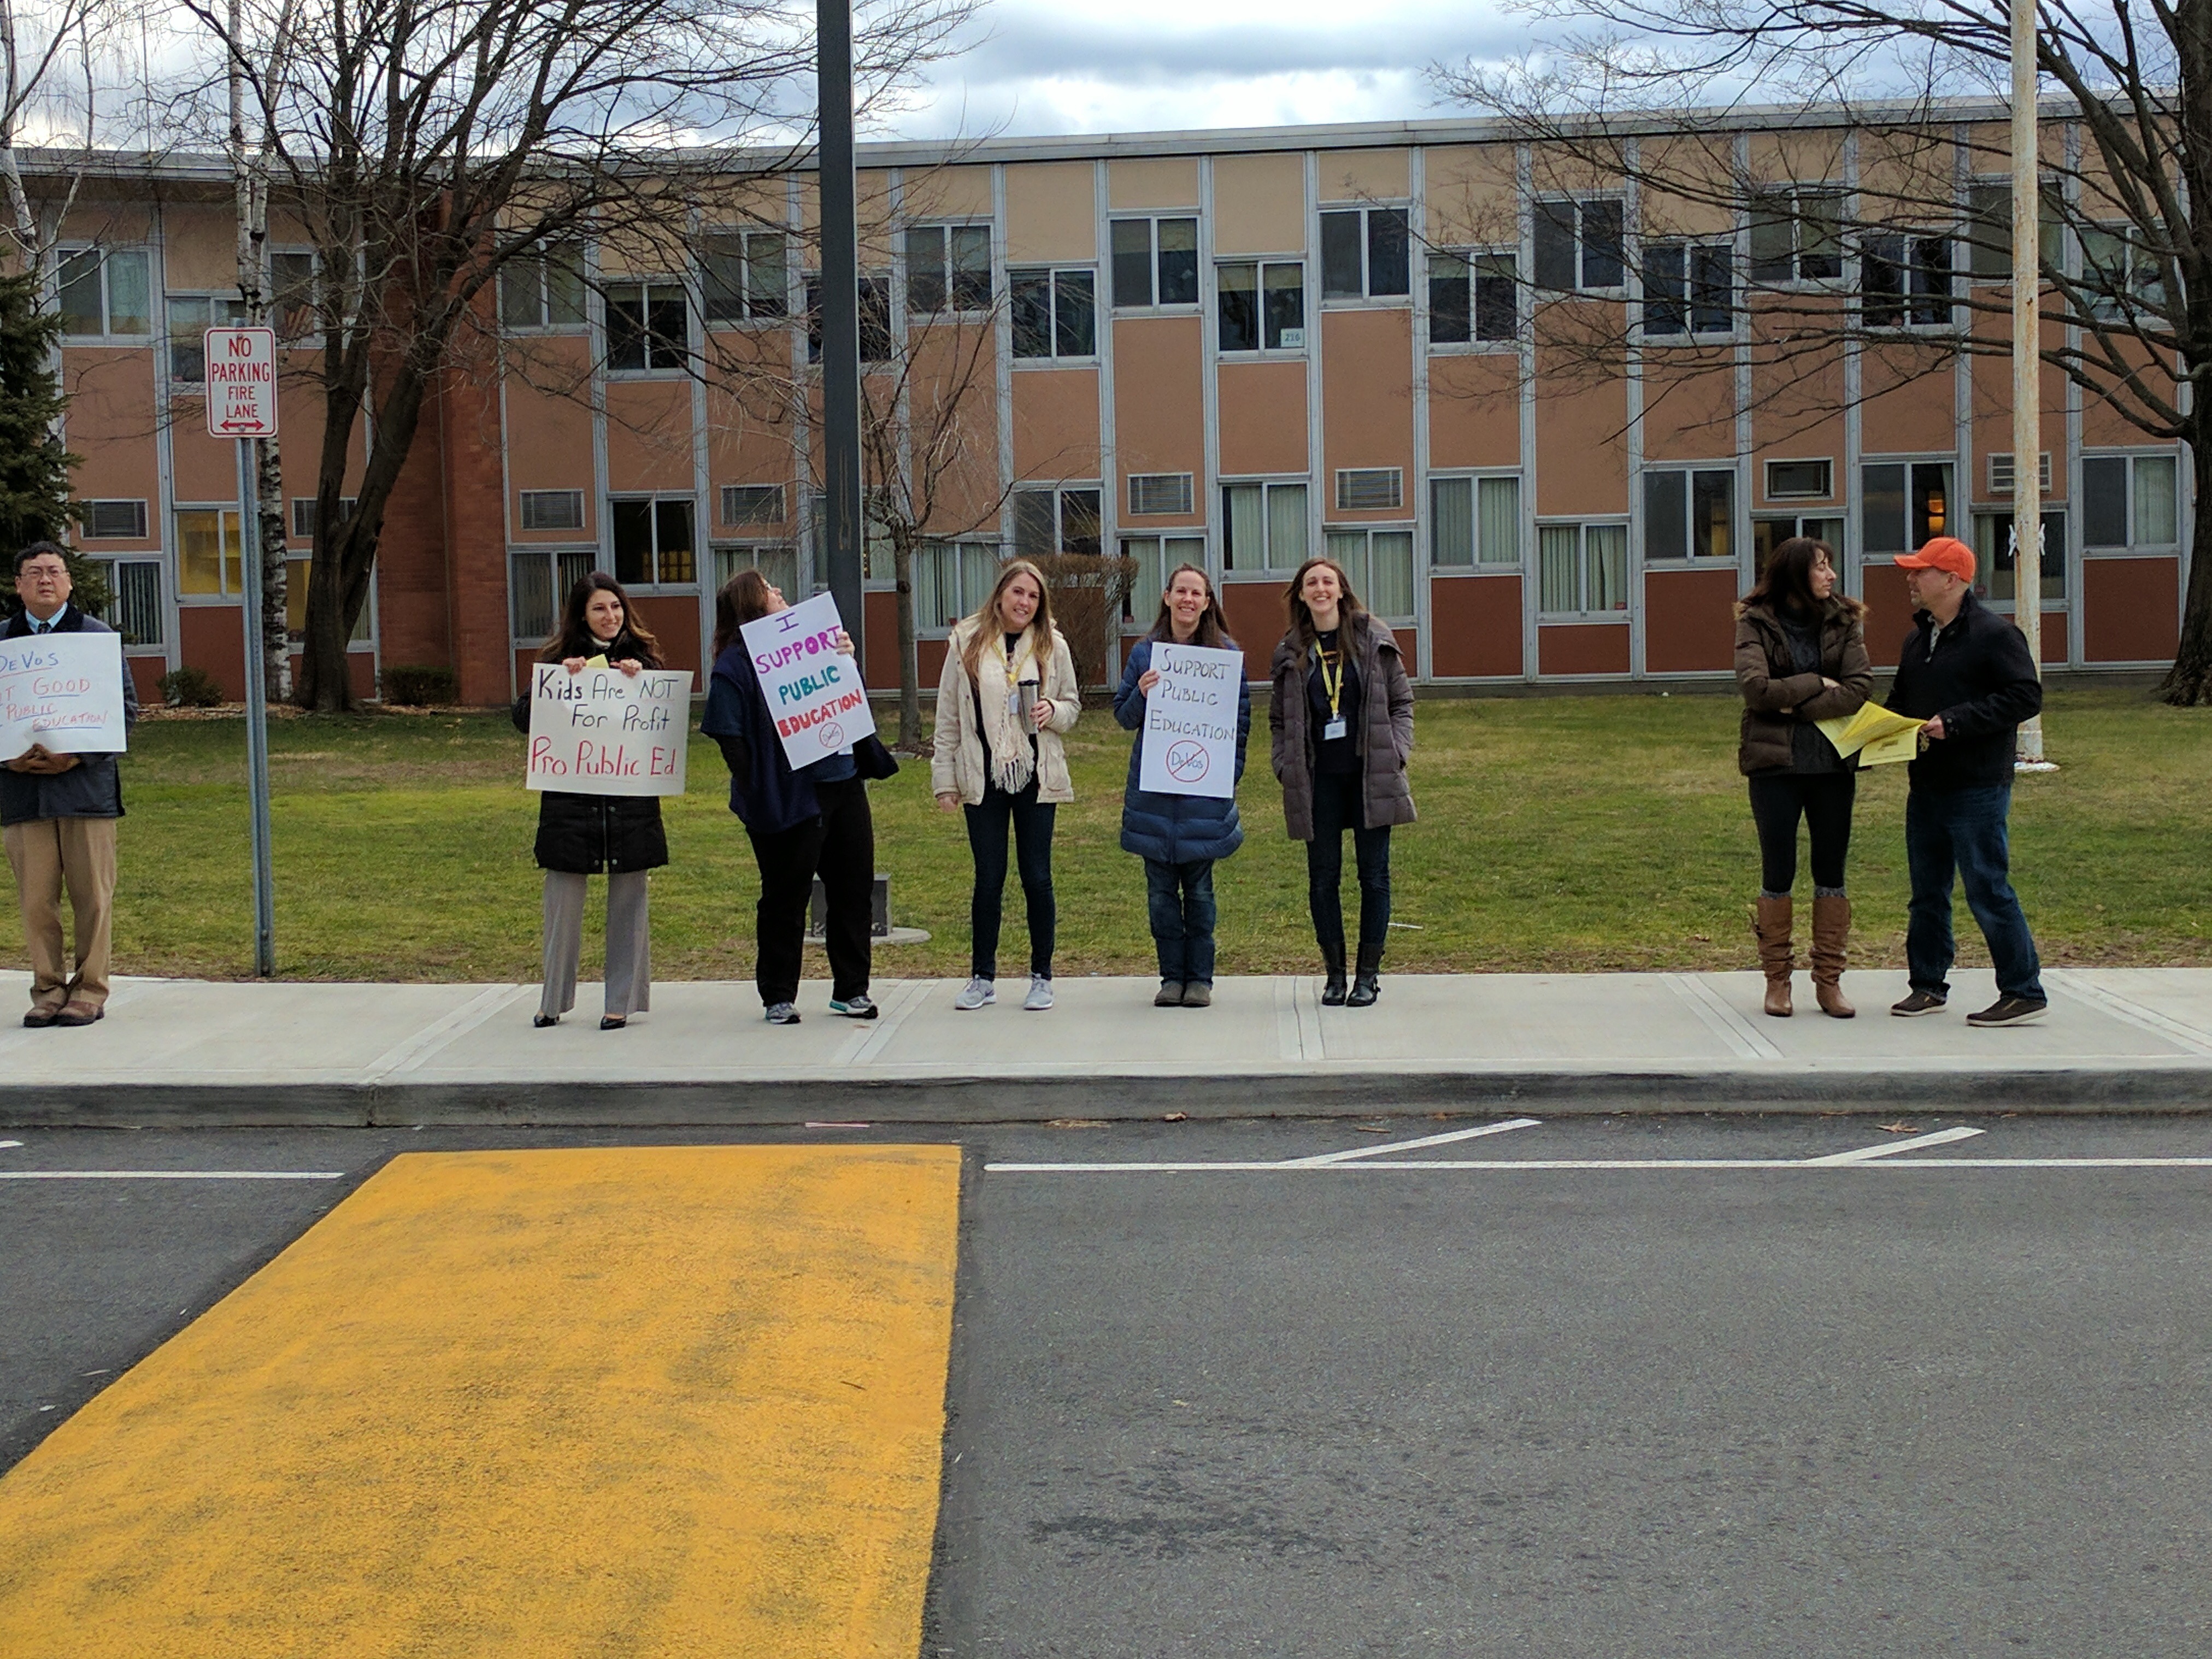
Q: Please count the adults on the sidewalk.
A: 8